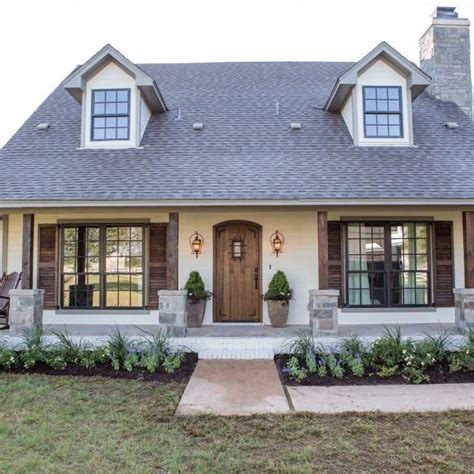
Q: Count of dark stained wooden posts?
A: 4